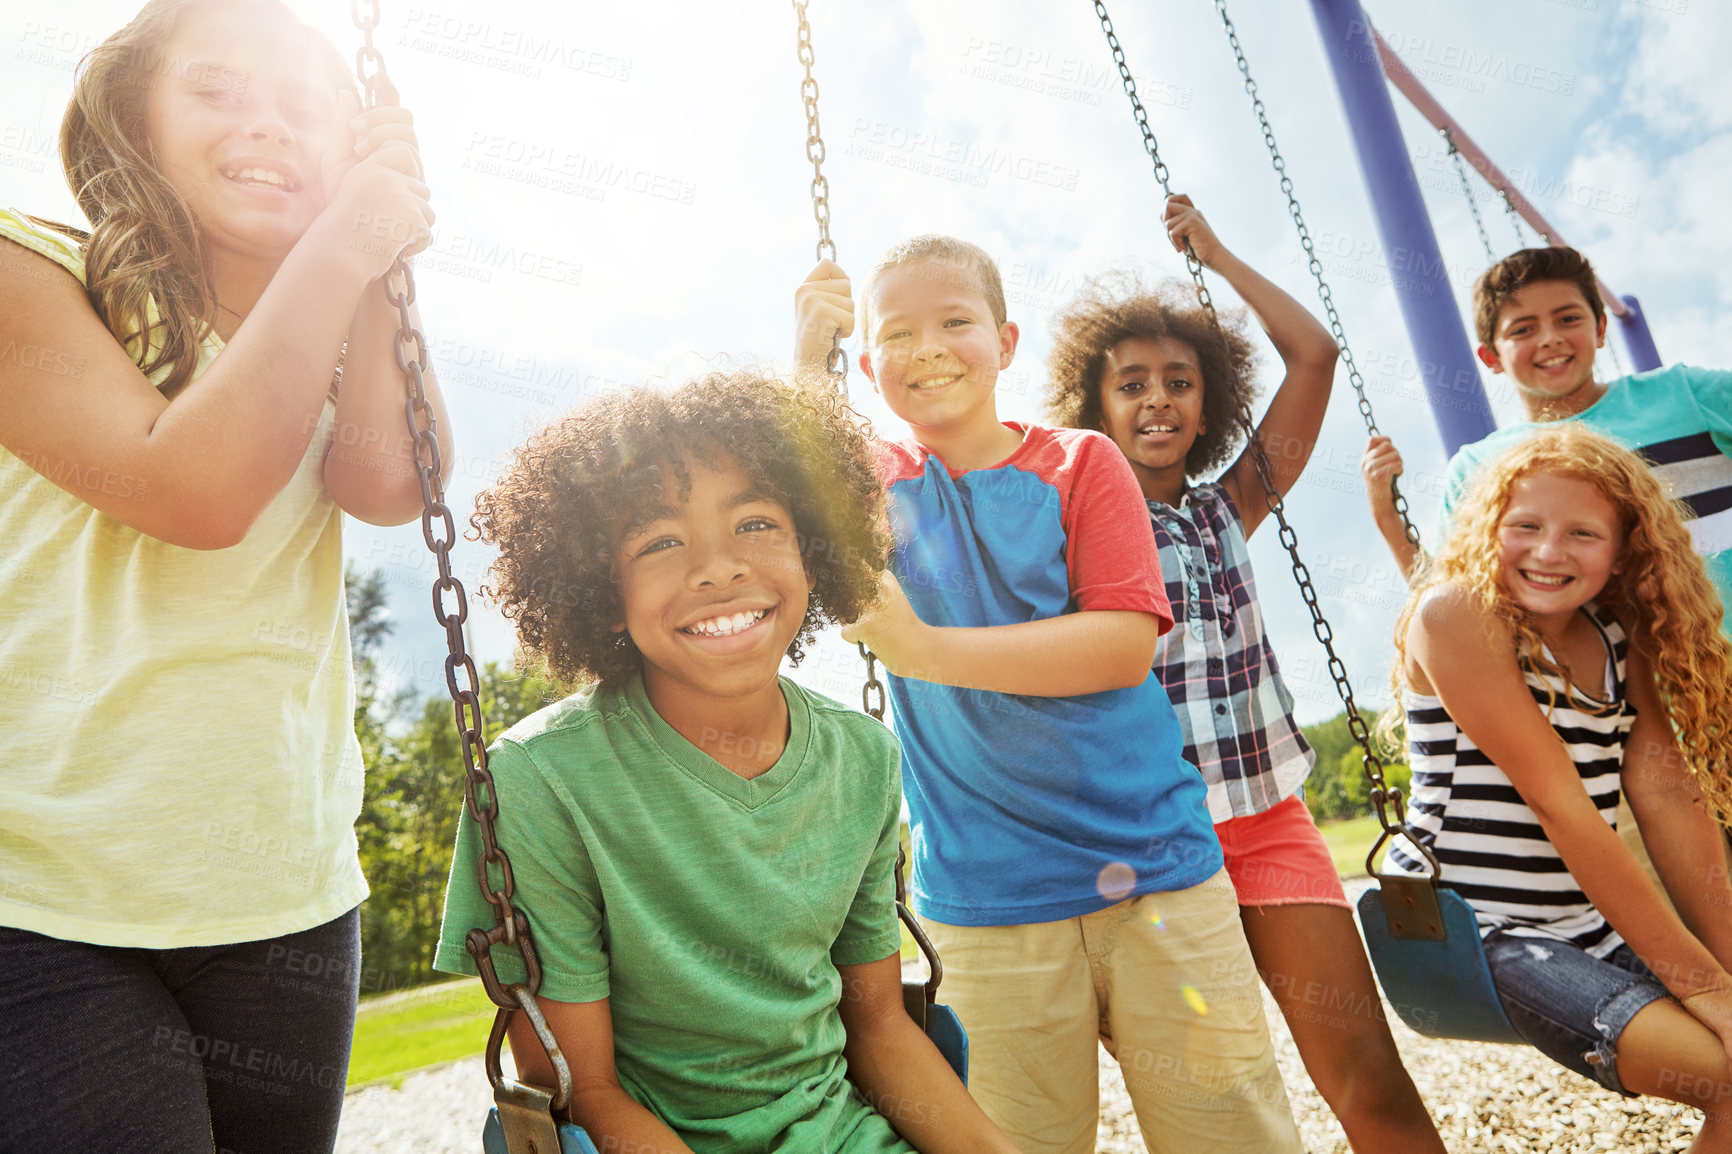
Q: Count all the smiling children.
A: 6